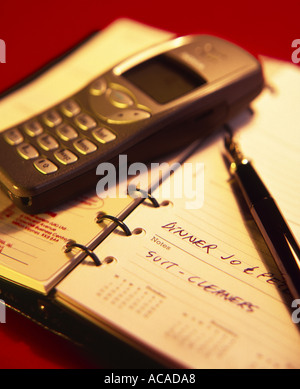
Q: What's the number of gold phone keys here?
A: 15